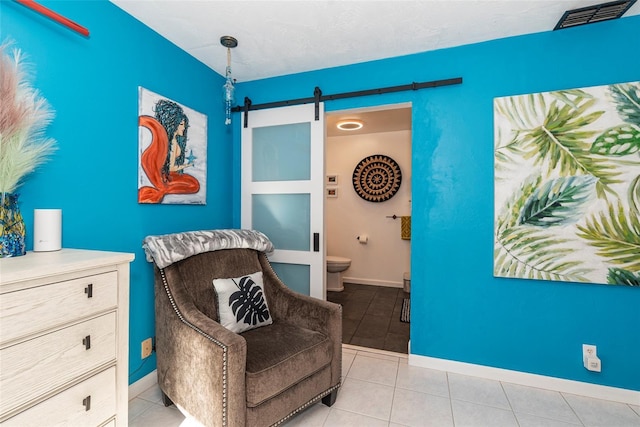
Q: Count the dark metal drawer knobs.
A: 3